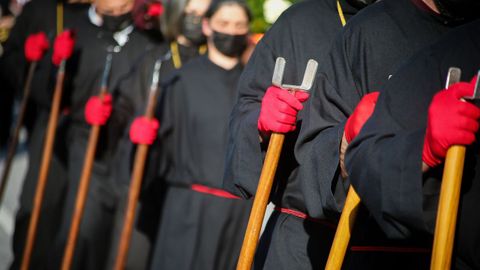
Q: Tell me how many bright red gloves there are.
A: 7